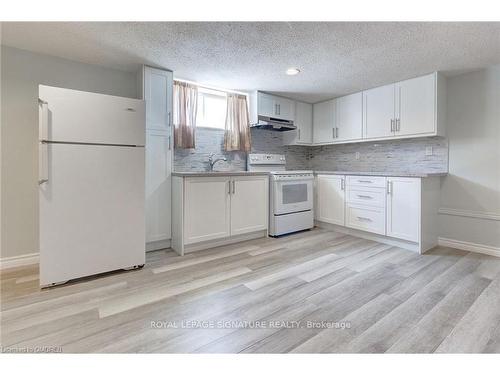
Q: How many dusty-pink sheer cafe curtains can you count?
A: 2